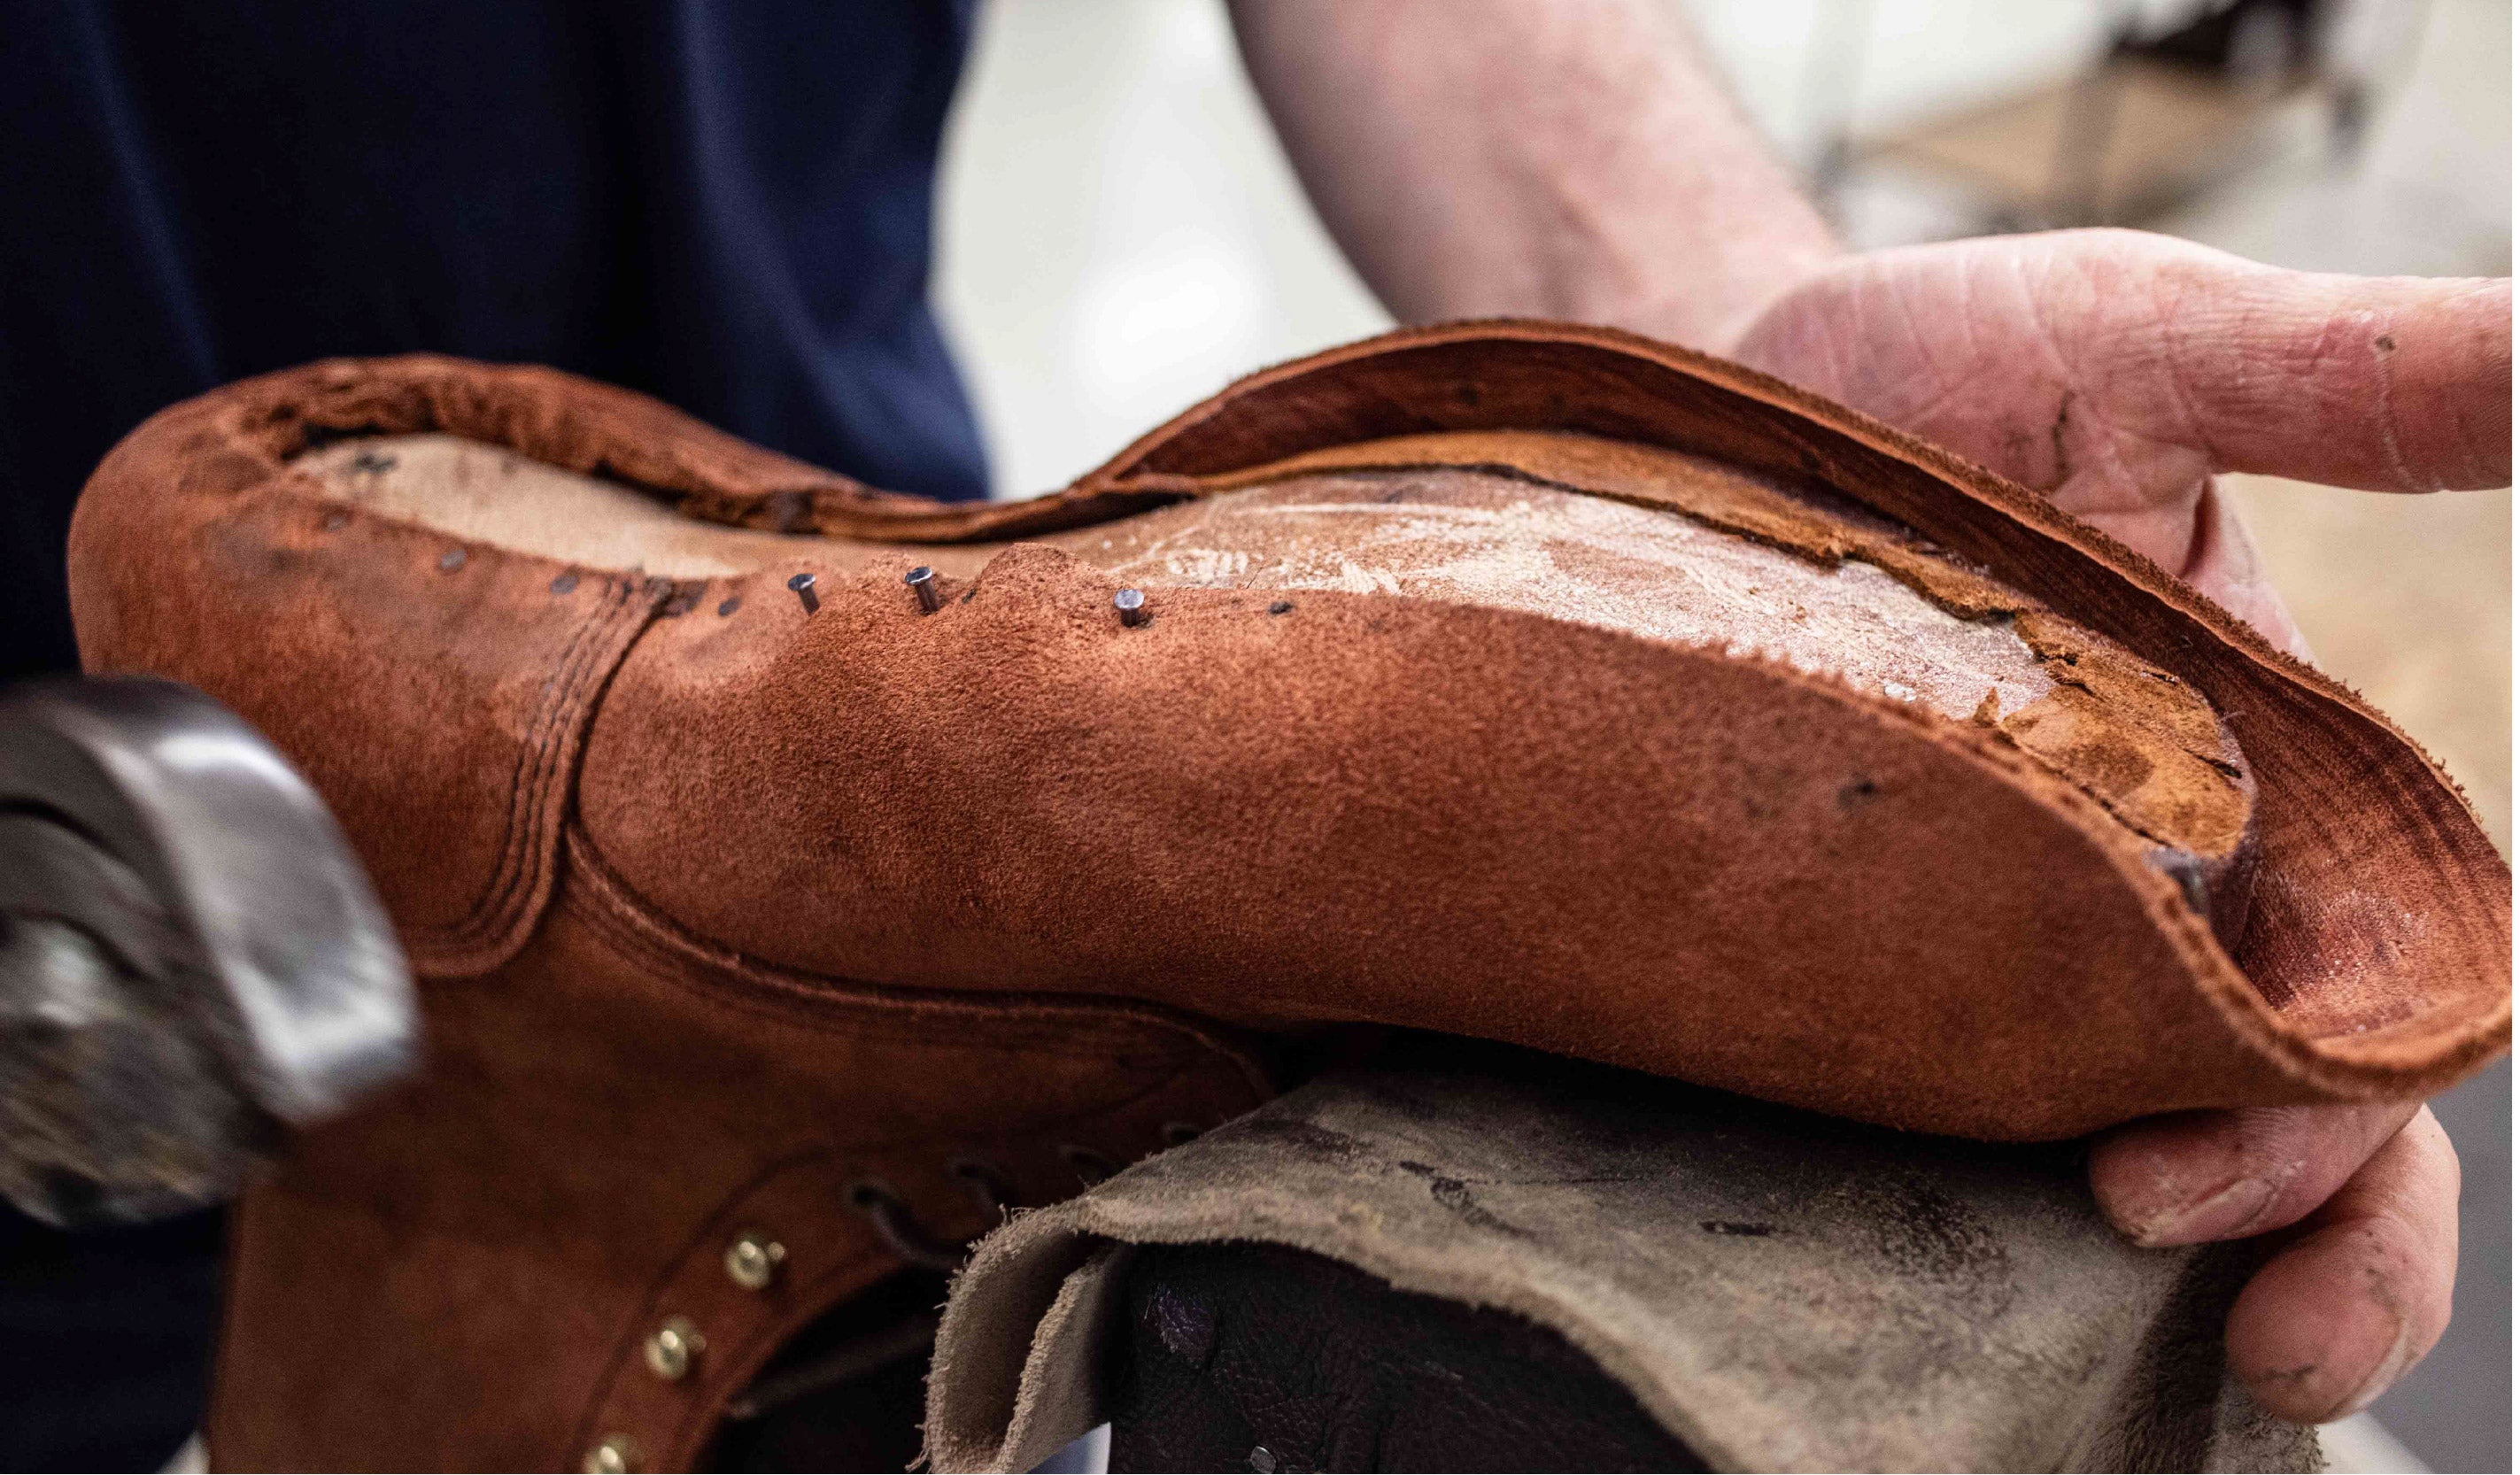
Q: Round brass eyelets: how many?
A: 3